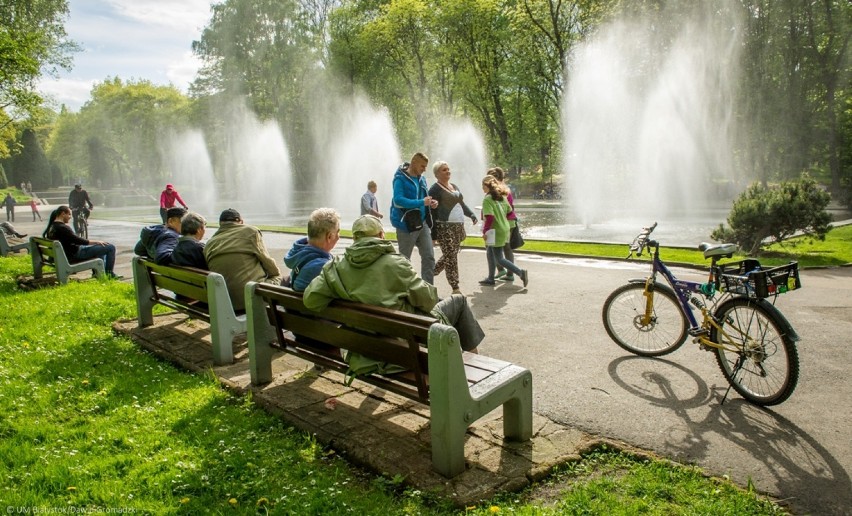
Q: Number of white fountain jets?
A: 6